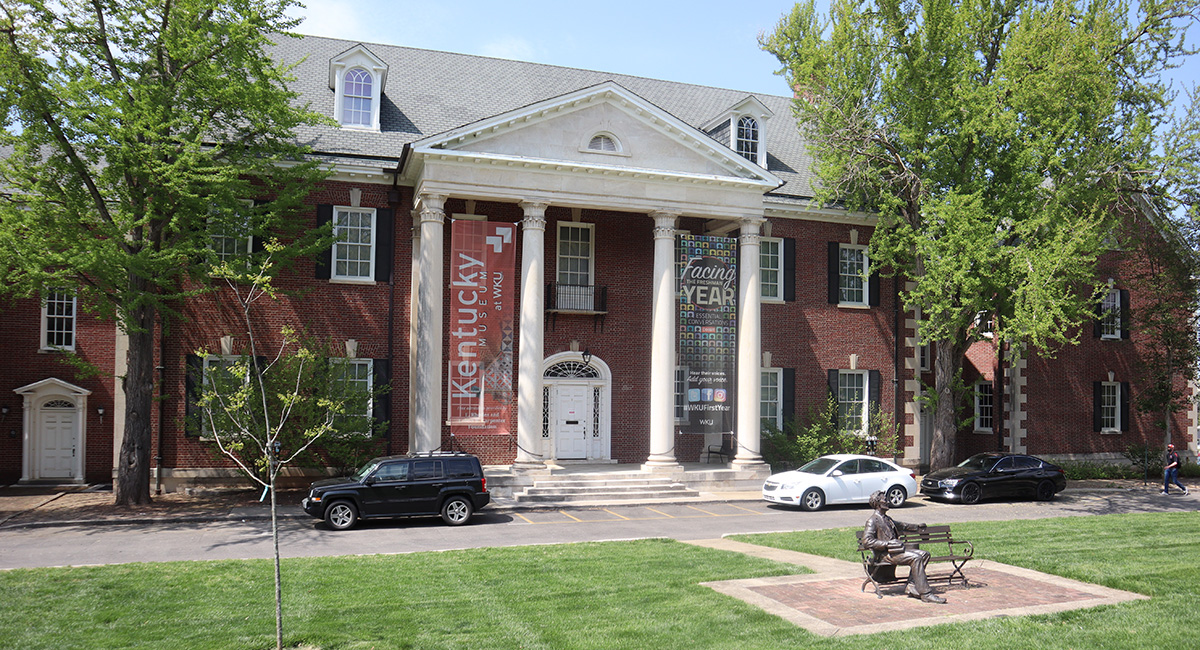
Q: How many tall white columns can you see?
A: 4